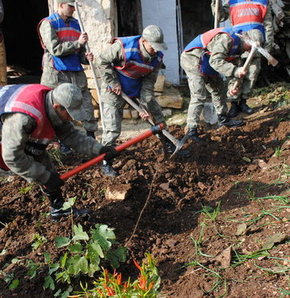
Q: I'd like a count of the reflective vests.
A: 5